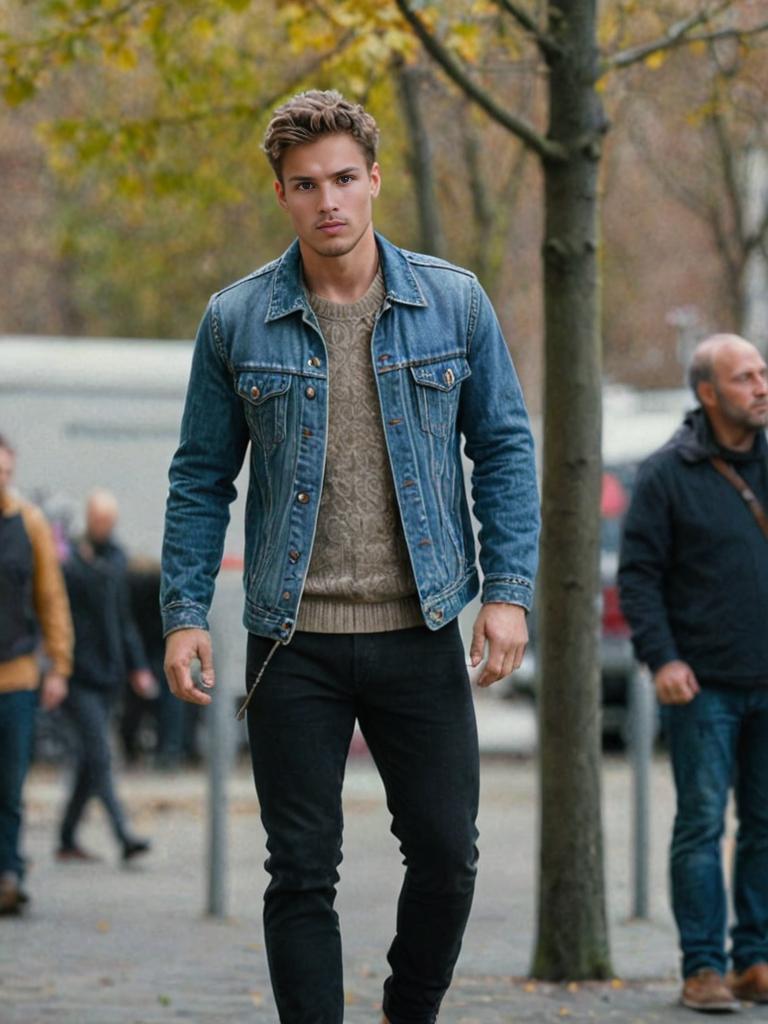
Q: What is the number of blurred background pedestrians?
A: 3